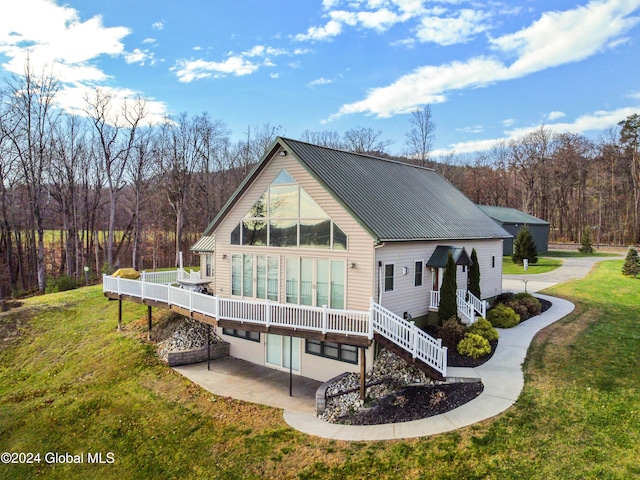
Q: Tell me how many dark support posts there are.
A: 5